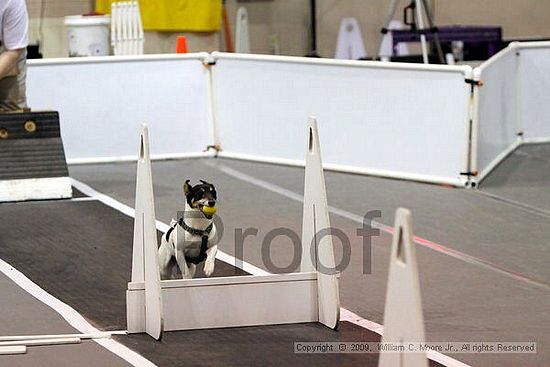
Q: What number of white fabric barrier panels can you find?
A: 4